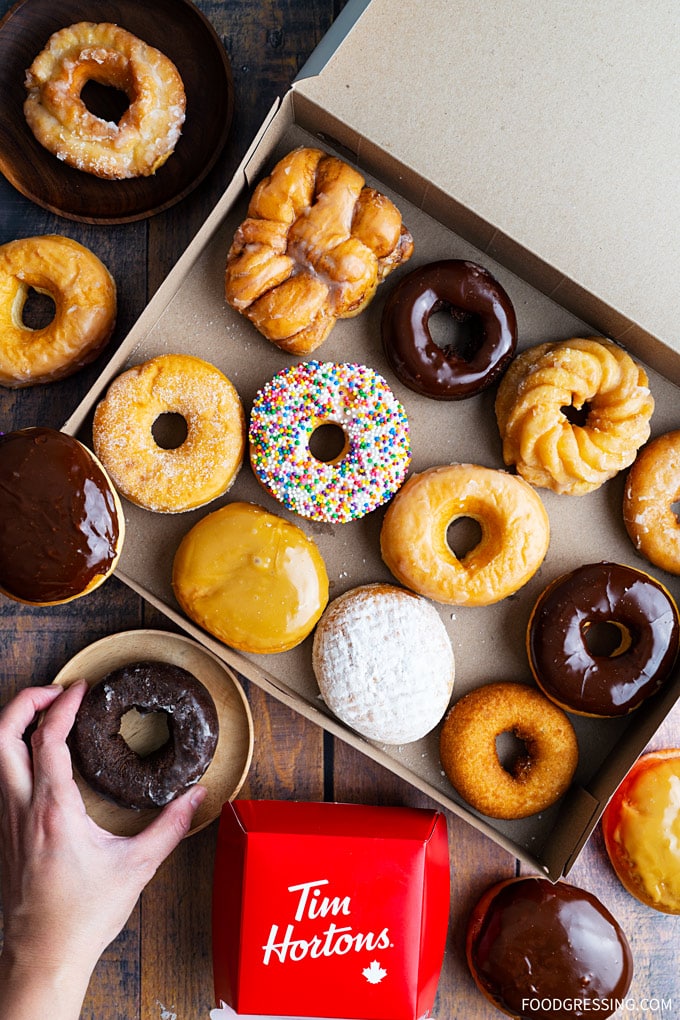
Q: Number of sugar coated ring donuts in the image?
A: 1